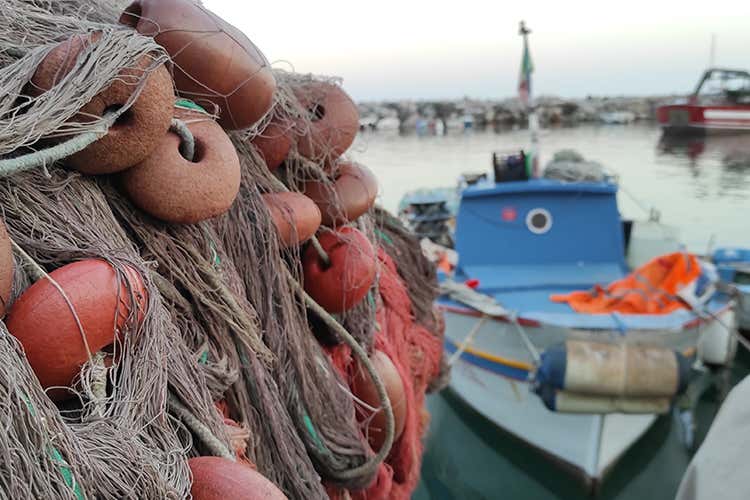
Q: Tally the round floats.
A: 12